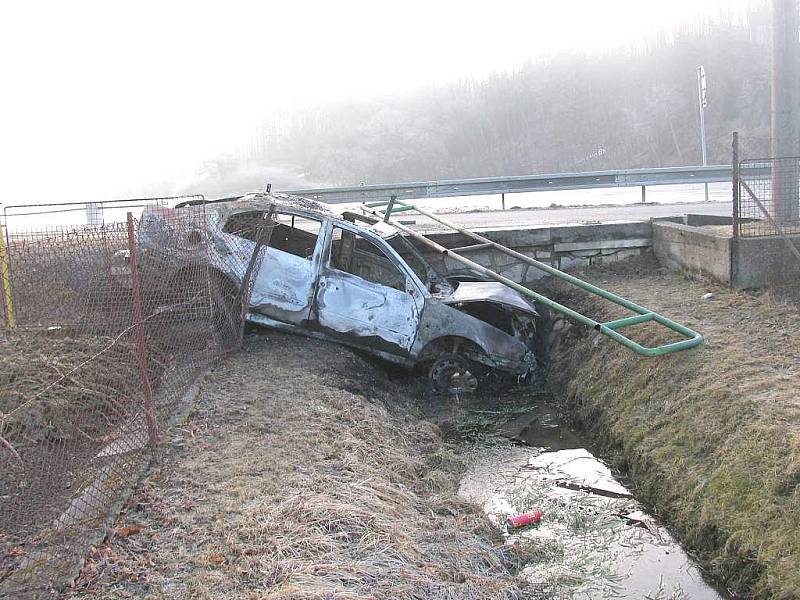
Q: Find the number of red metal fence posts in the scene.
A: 1